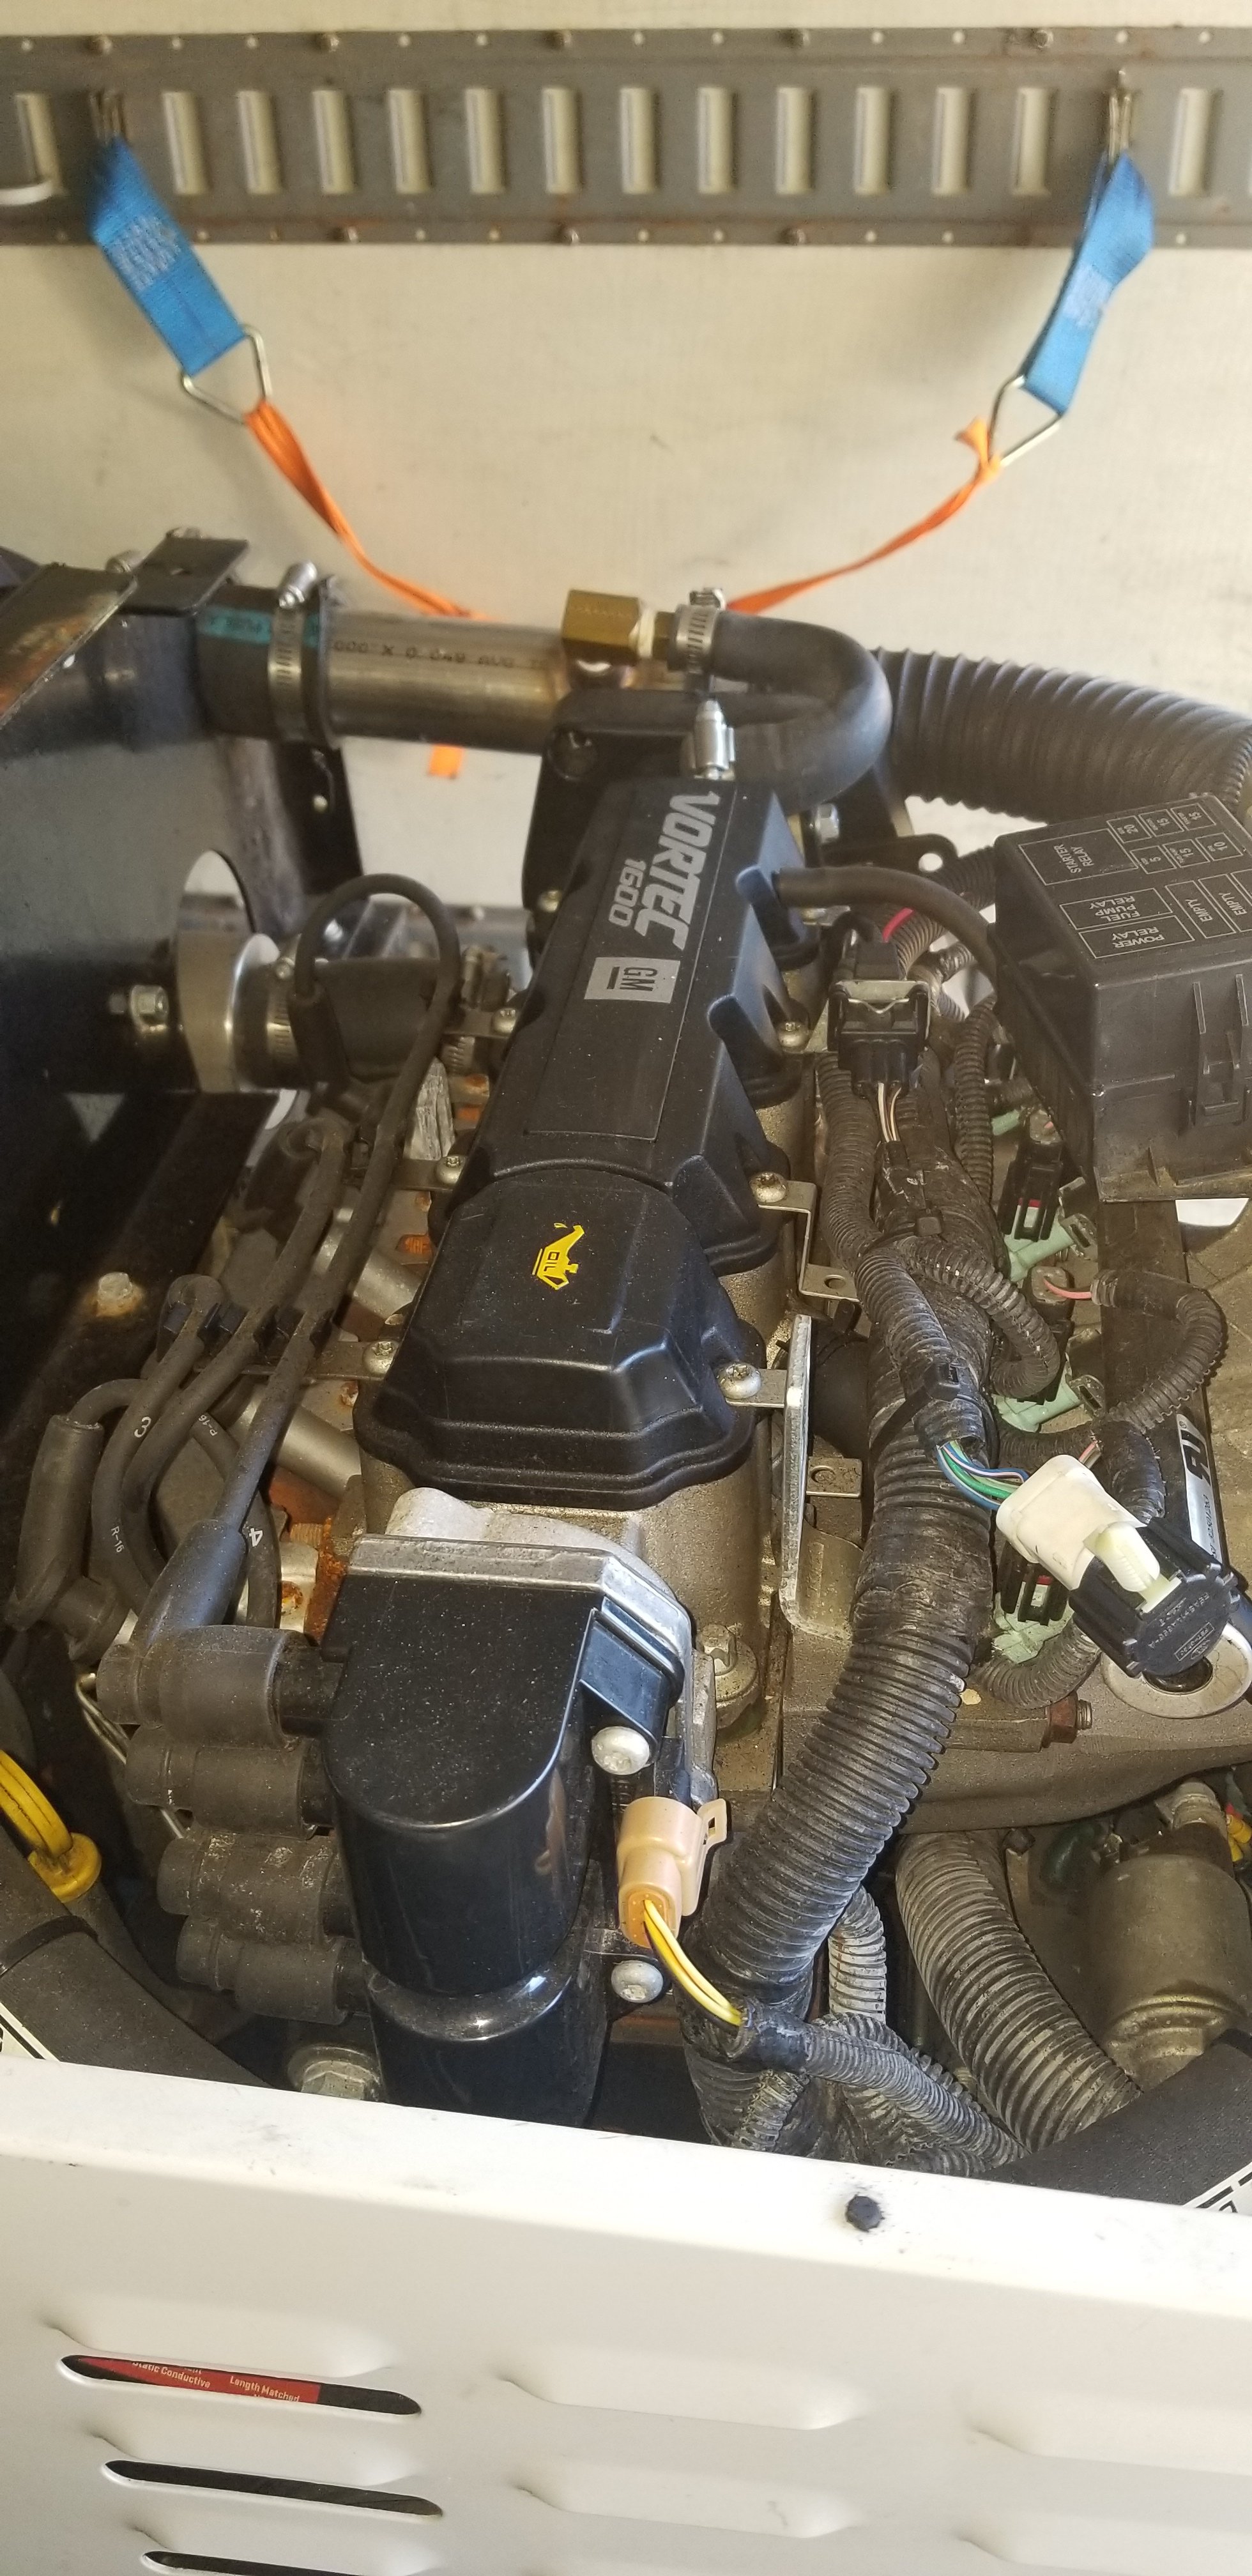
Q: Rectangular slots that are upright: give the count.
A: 14